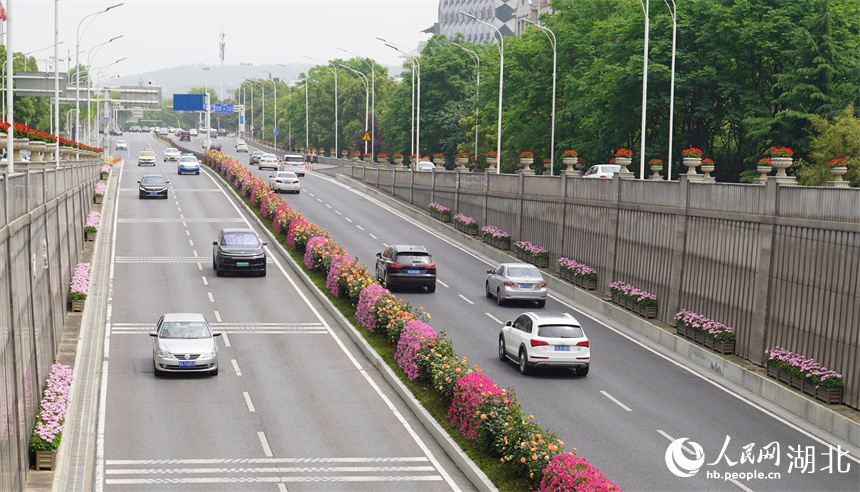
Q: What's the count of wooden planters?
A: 13